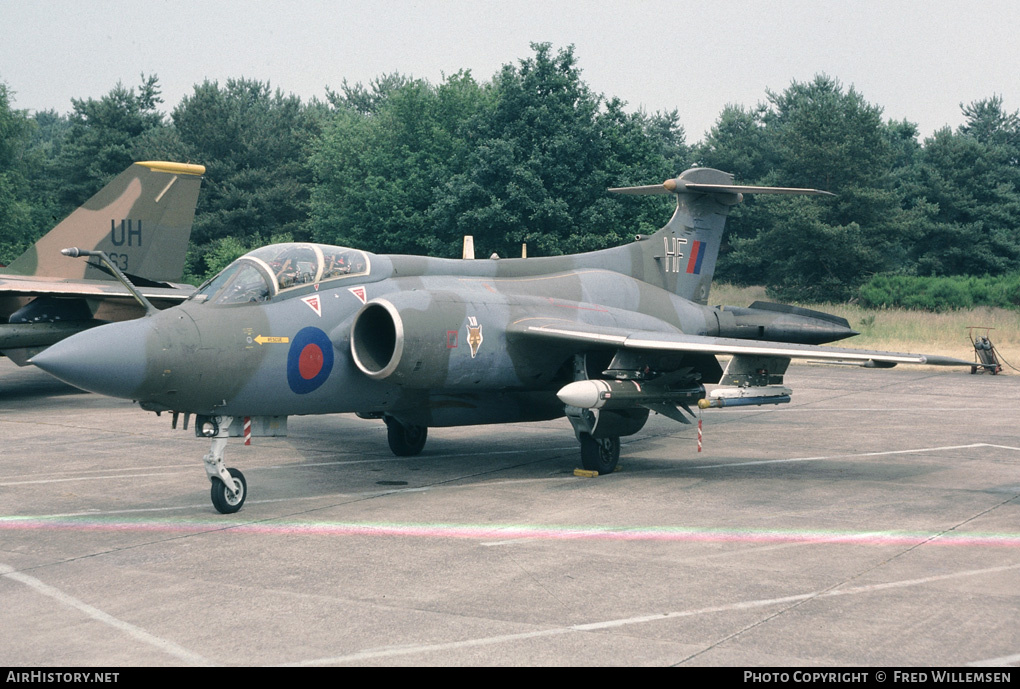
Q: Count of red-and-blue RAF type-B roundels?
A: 1